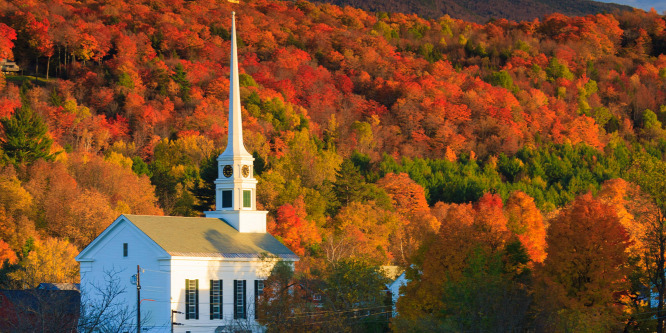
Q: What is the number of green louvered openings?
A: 2